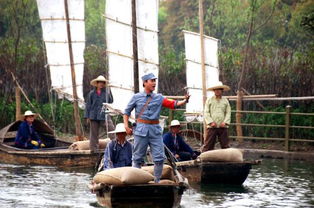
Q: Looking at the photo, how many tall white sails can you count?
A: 3